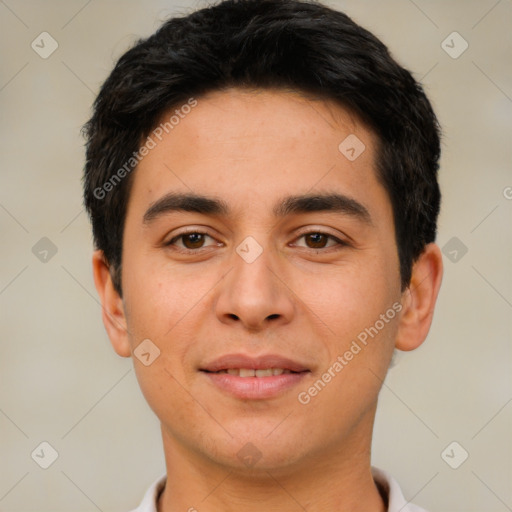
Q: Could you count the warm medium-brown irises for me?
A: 2